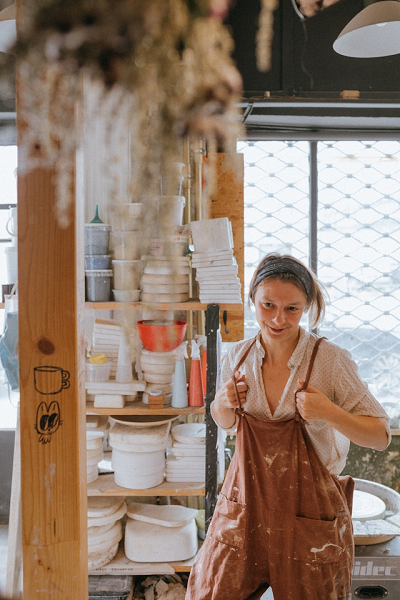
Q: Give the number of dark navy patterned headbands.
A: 1